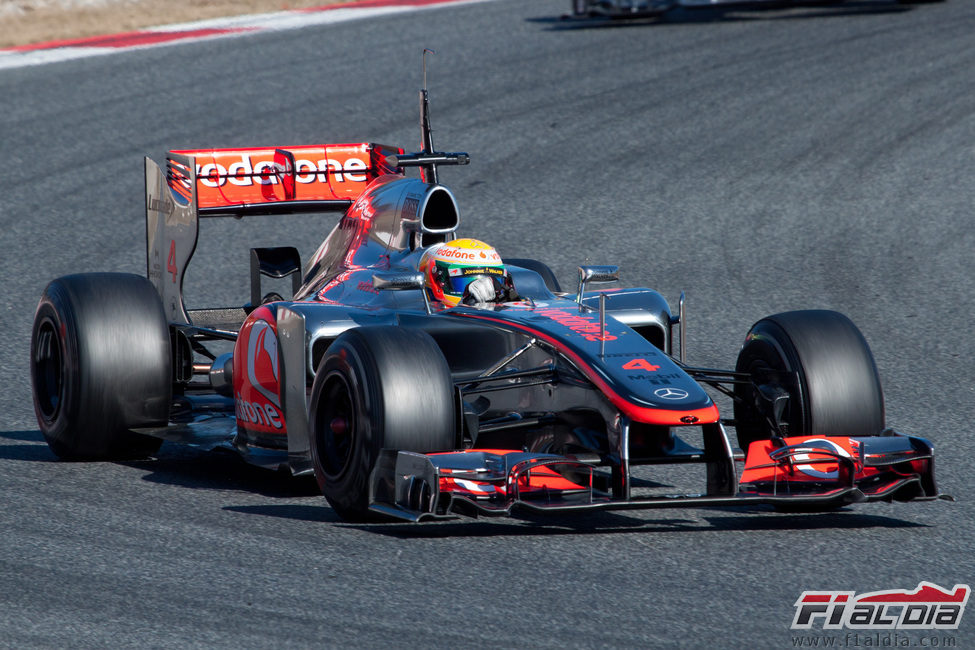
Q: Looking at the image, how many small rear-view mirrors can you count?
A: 2